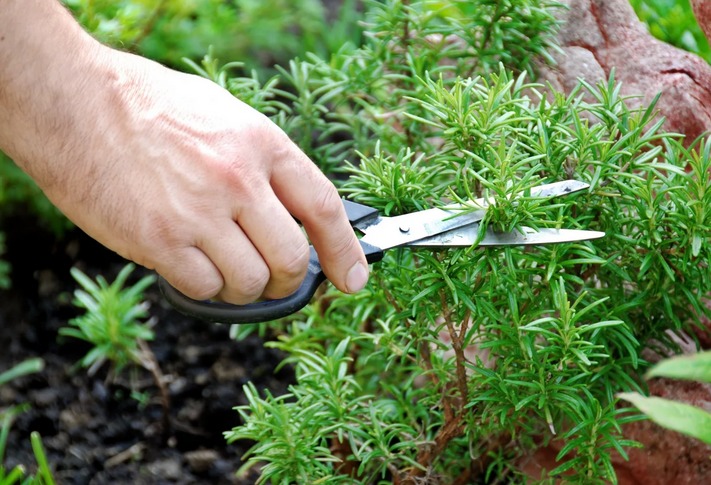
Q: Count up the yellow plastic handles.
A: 0